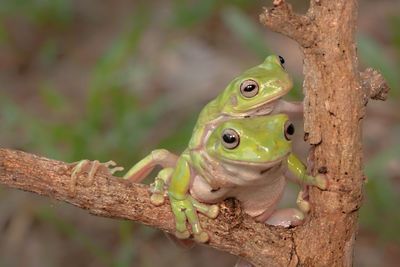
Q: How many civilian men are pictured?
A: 0